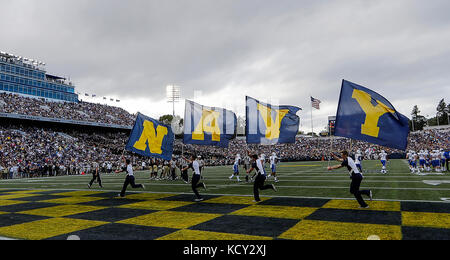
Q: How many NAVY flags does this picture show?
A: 4